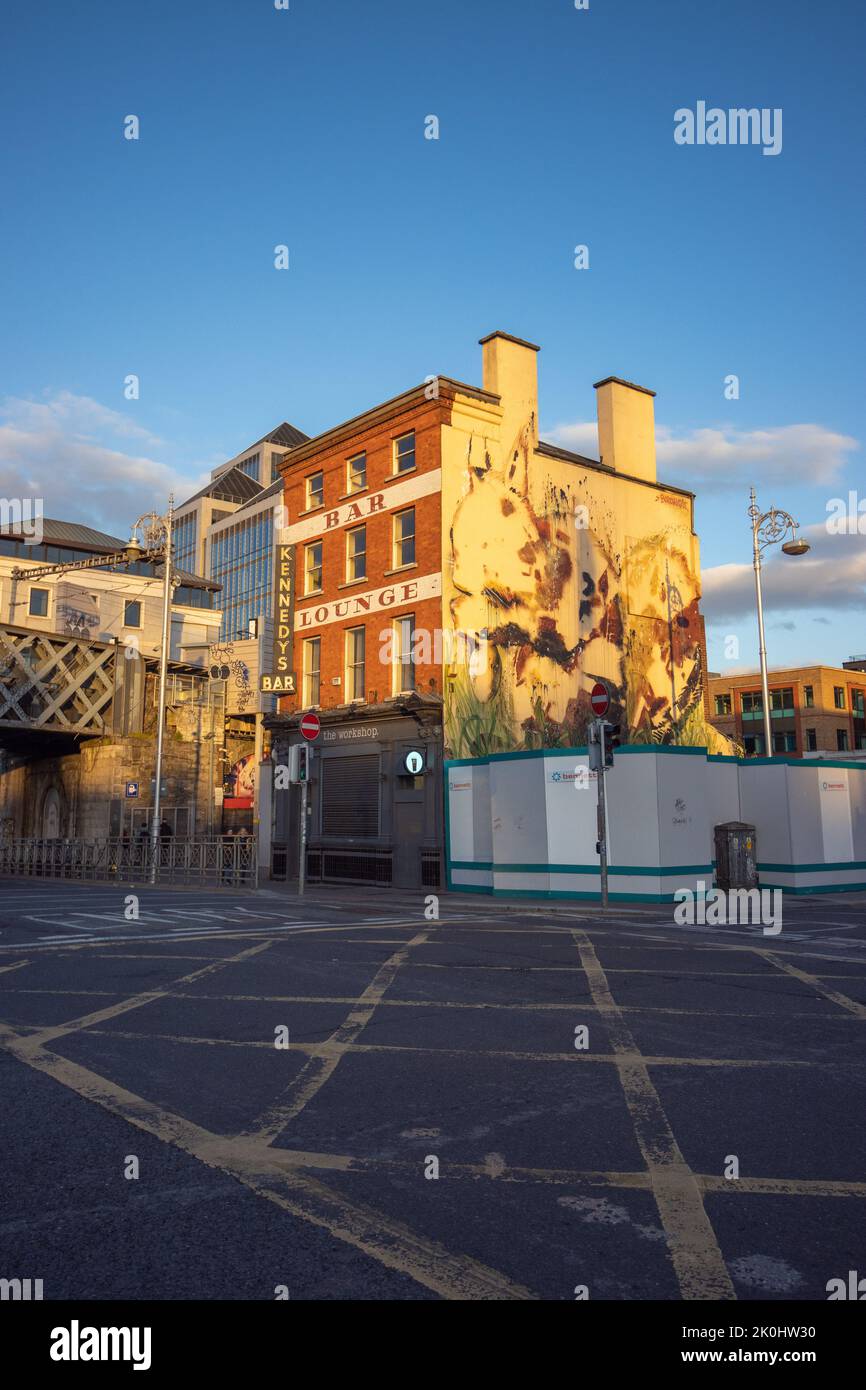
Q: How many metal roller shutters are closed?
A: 1